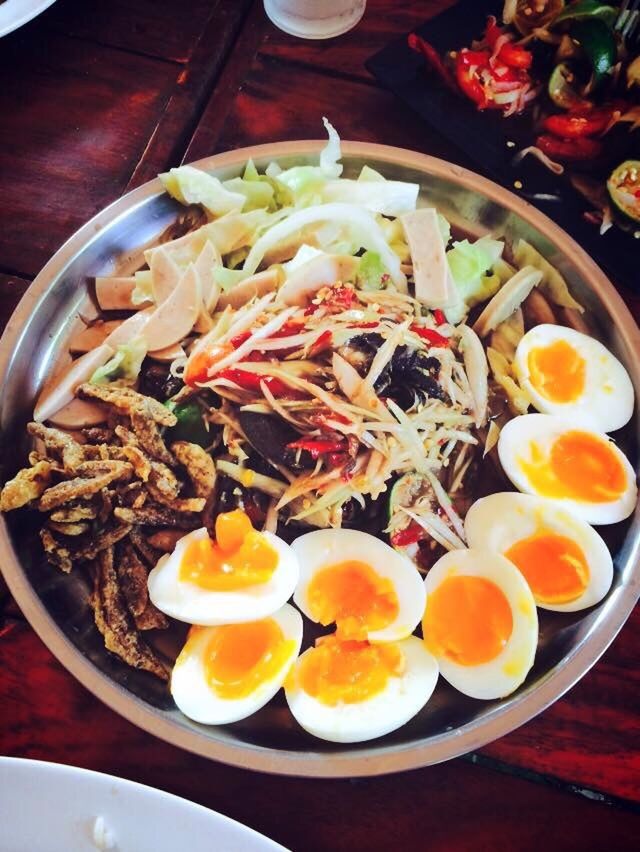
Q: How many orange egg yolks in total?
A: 8